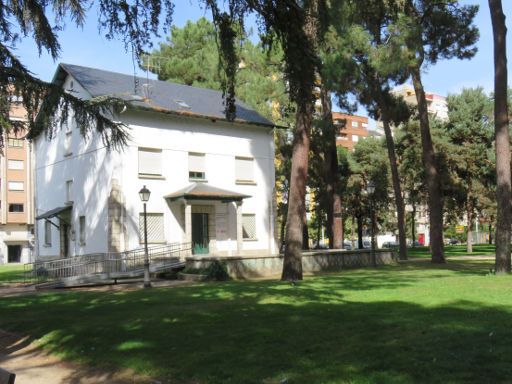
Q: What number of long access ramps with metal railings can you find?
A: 1